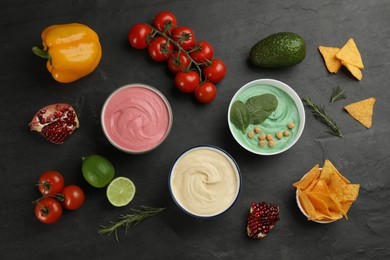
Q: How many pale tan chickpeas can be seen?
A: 9